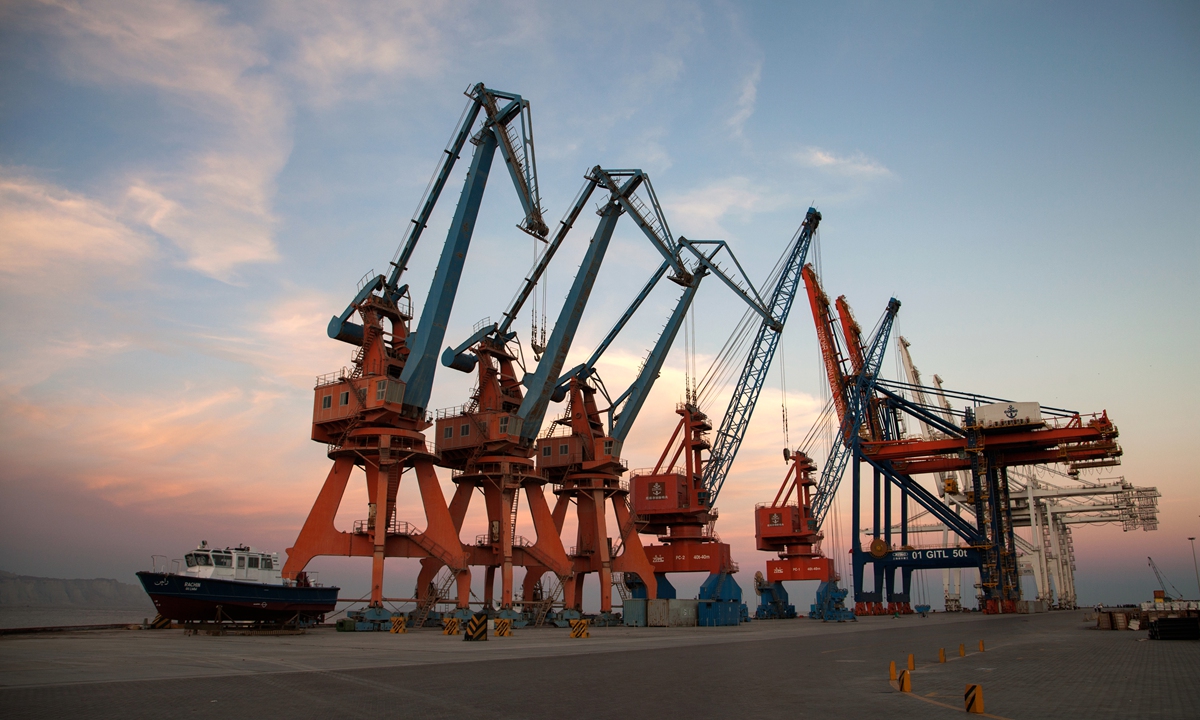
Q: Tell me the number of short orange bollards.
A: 7